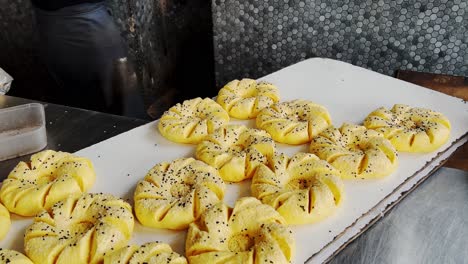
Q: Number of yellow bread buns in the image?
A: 14